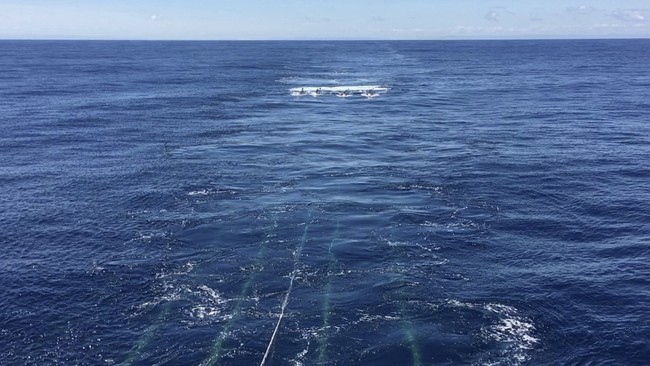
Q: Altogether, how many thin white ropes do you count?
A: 1